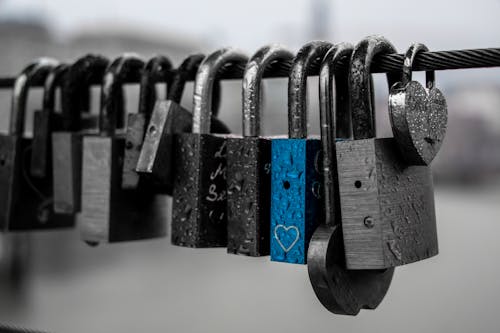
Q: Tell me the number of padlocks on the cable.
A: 12